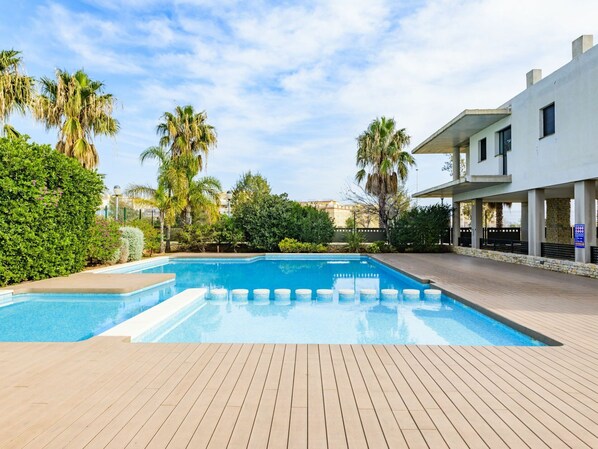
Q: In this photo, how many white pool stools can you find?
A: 11